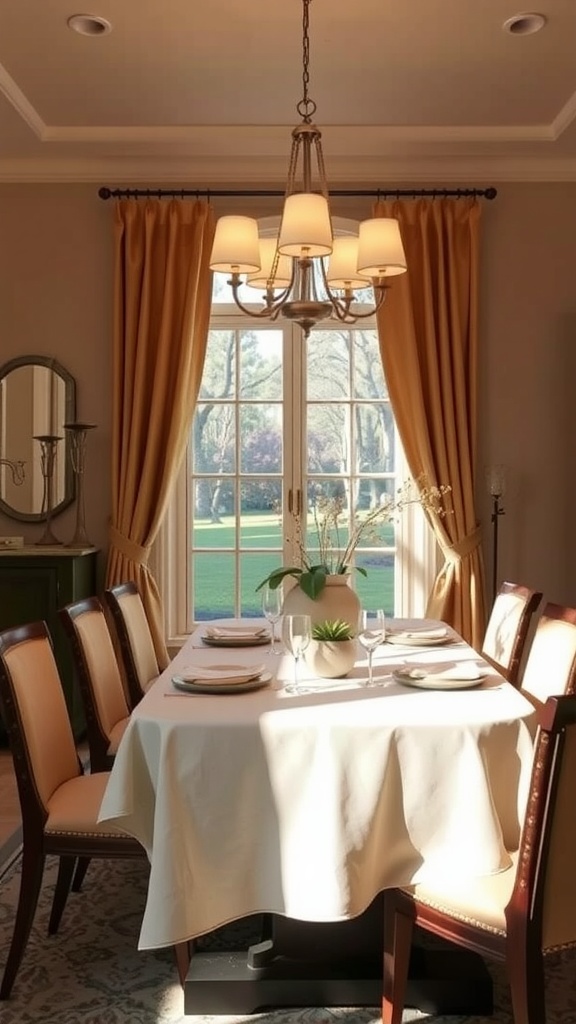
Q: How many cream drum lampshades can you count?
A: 5